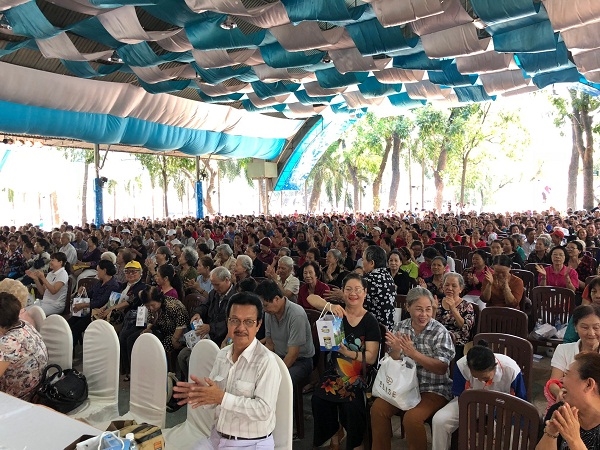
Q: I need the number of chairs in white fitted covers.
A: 6